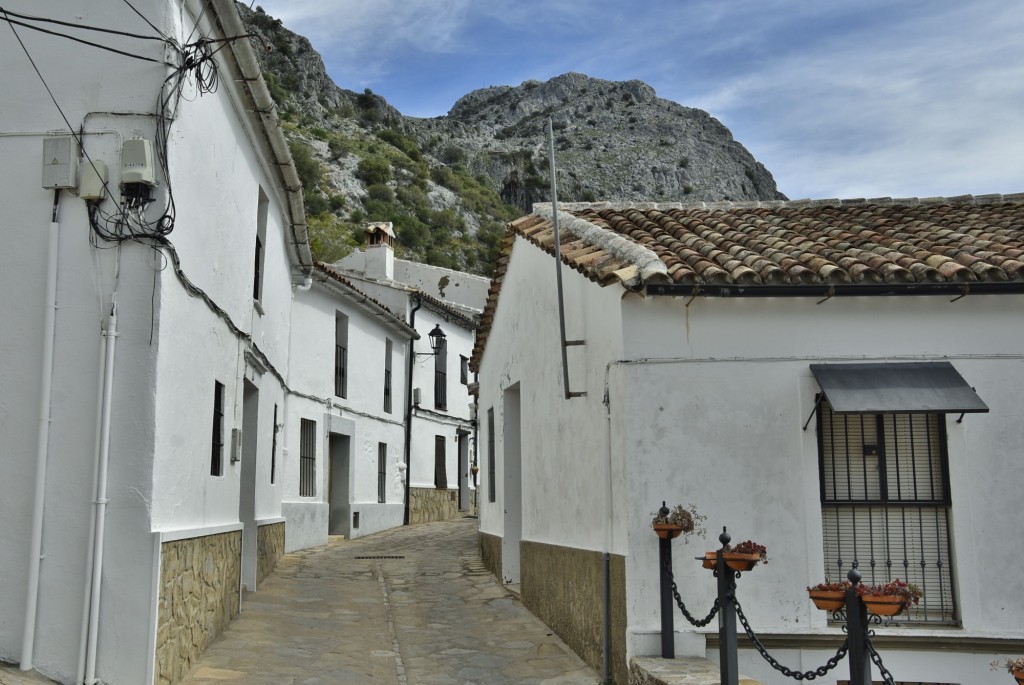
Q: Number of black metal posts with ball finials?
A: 3